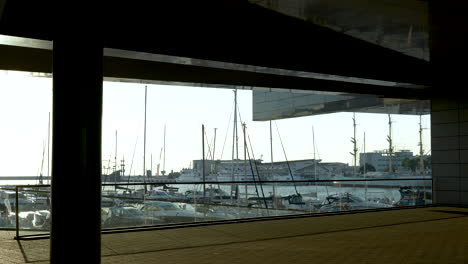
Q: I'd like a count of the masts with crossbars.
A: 3